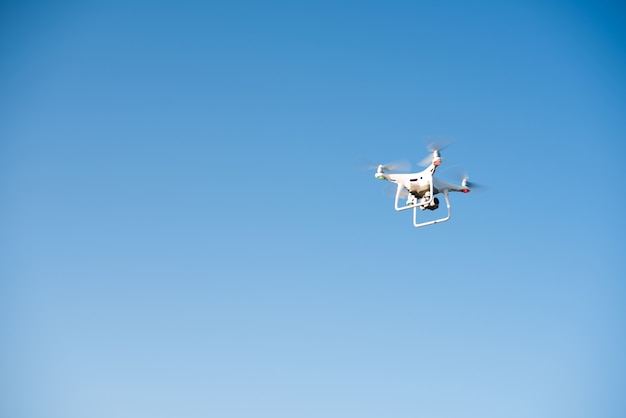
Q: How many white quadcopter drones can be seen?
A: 1